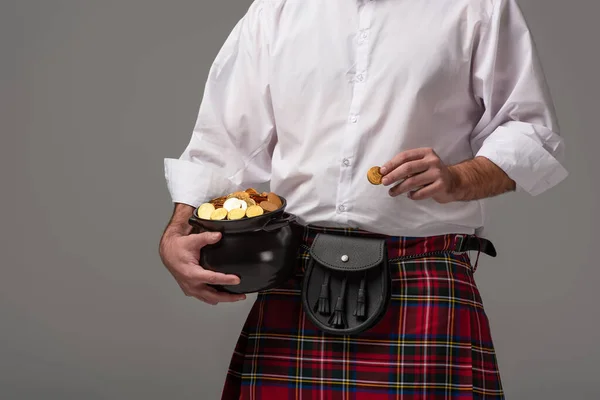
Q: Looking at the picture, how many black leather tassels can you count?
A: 3